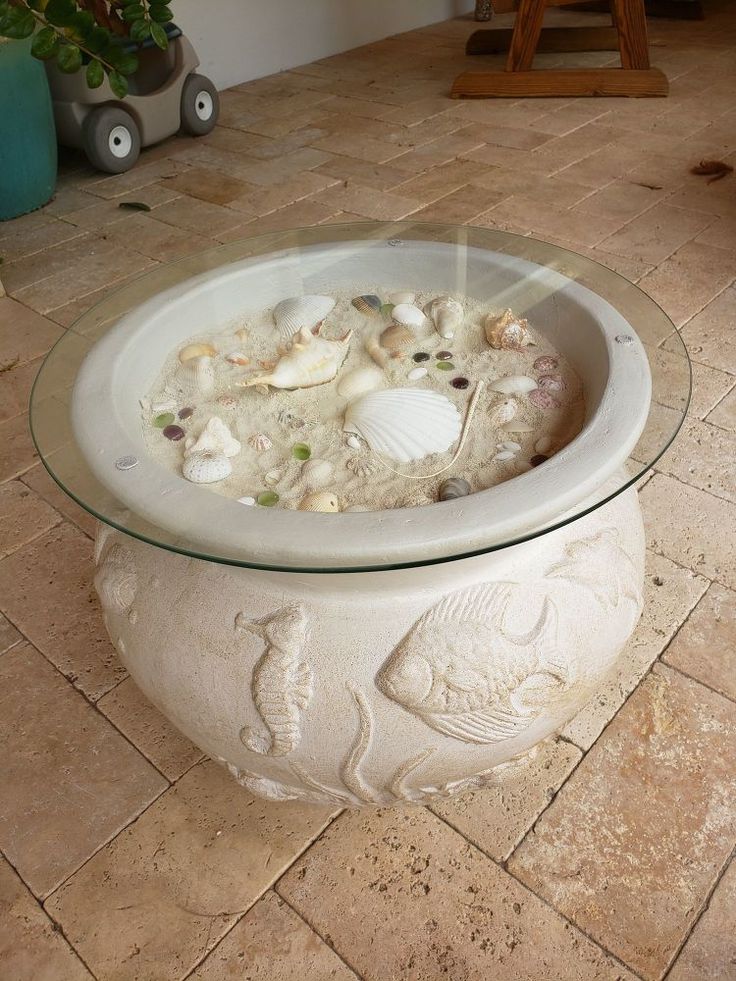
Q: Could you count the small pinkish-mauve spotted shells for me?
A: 3